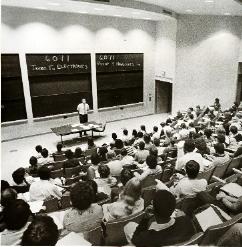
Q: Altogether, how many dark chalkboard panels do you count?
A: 3